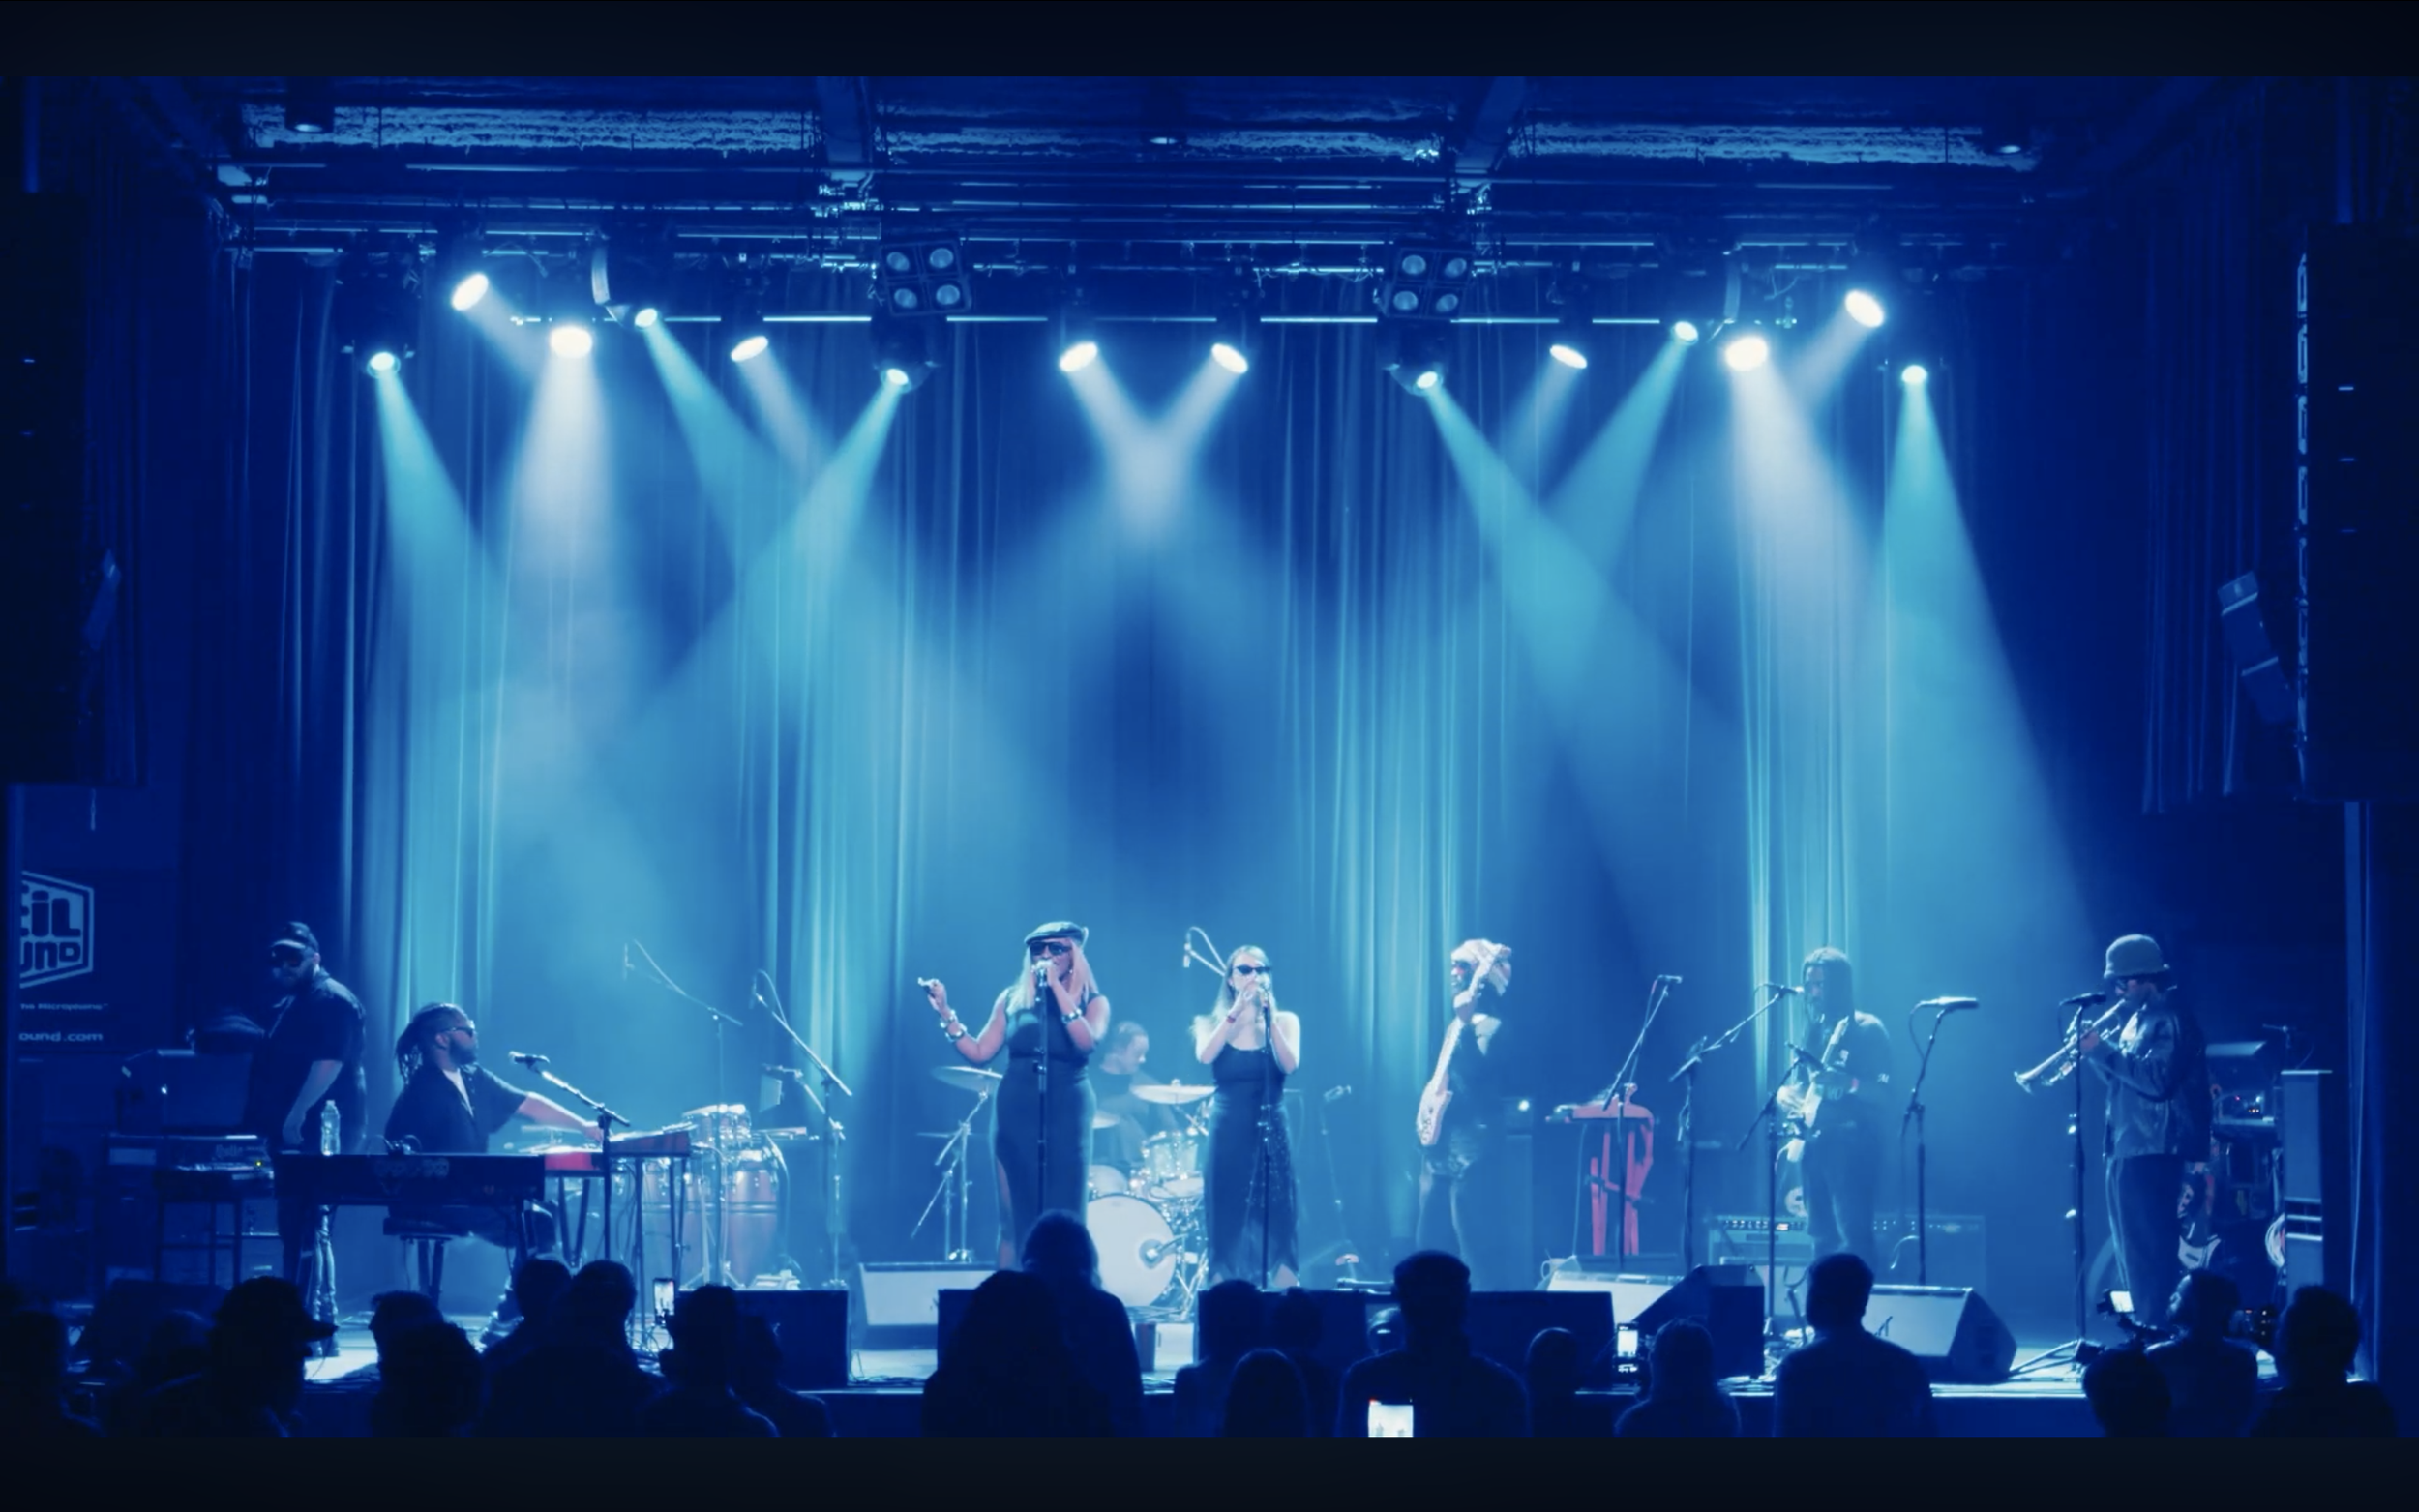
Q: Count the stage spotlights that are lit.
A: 14